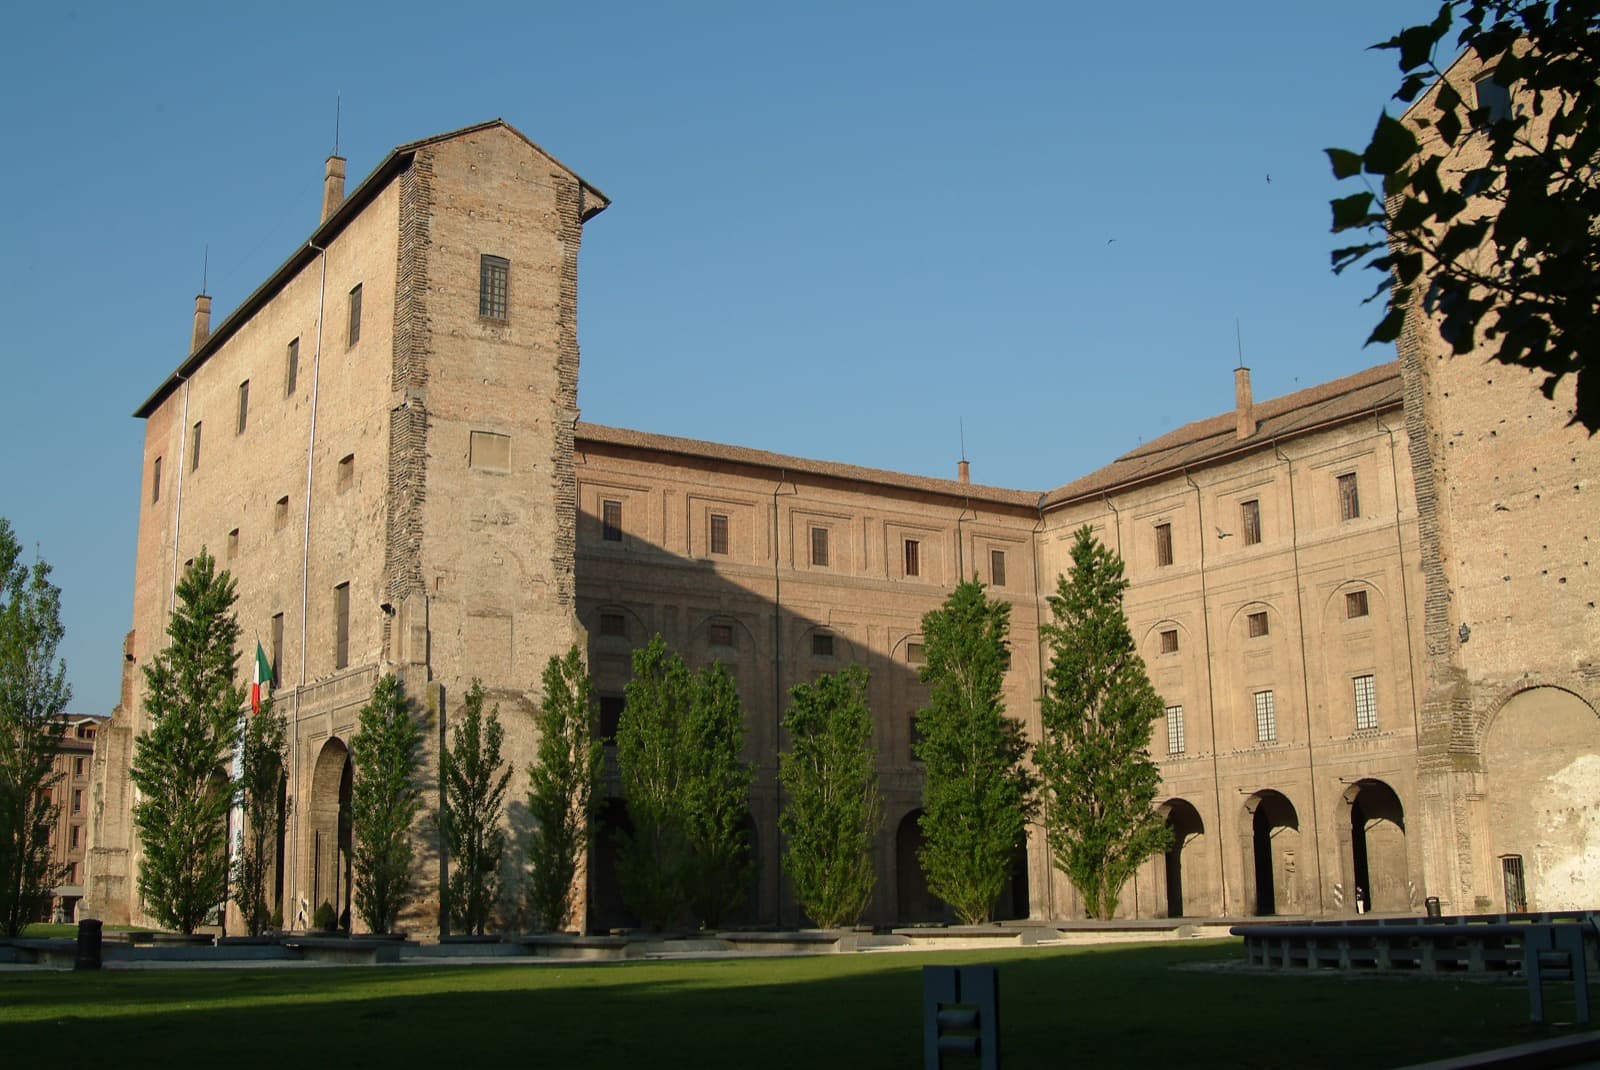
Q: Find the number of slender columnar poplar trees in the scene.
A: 11